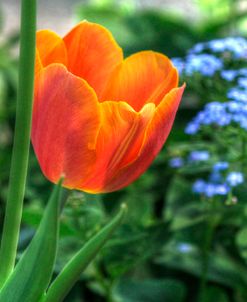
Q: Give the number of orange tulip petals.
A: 6